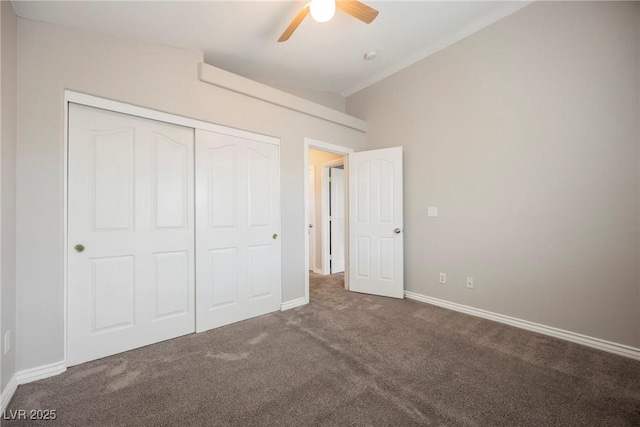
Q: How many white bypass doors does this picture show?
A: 2